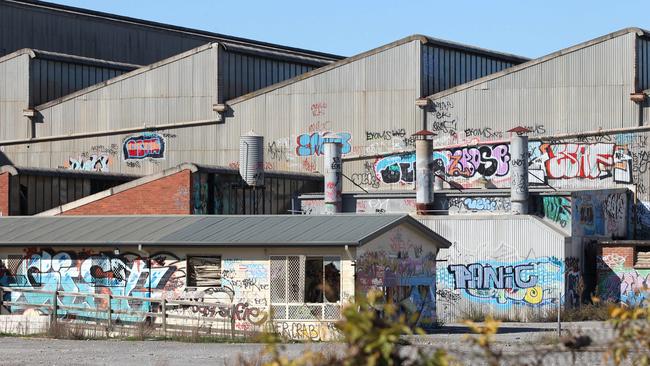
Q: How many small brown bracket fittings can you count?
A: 4